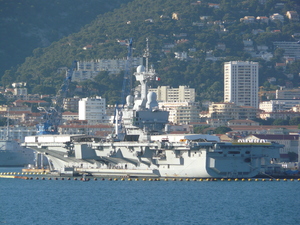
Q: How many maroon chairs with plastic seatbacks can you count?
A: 0